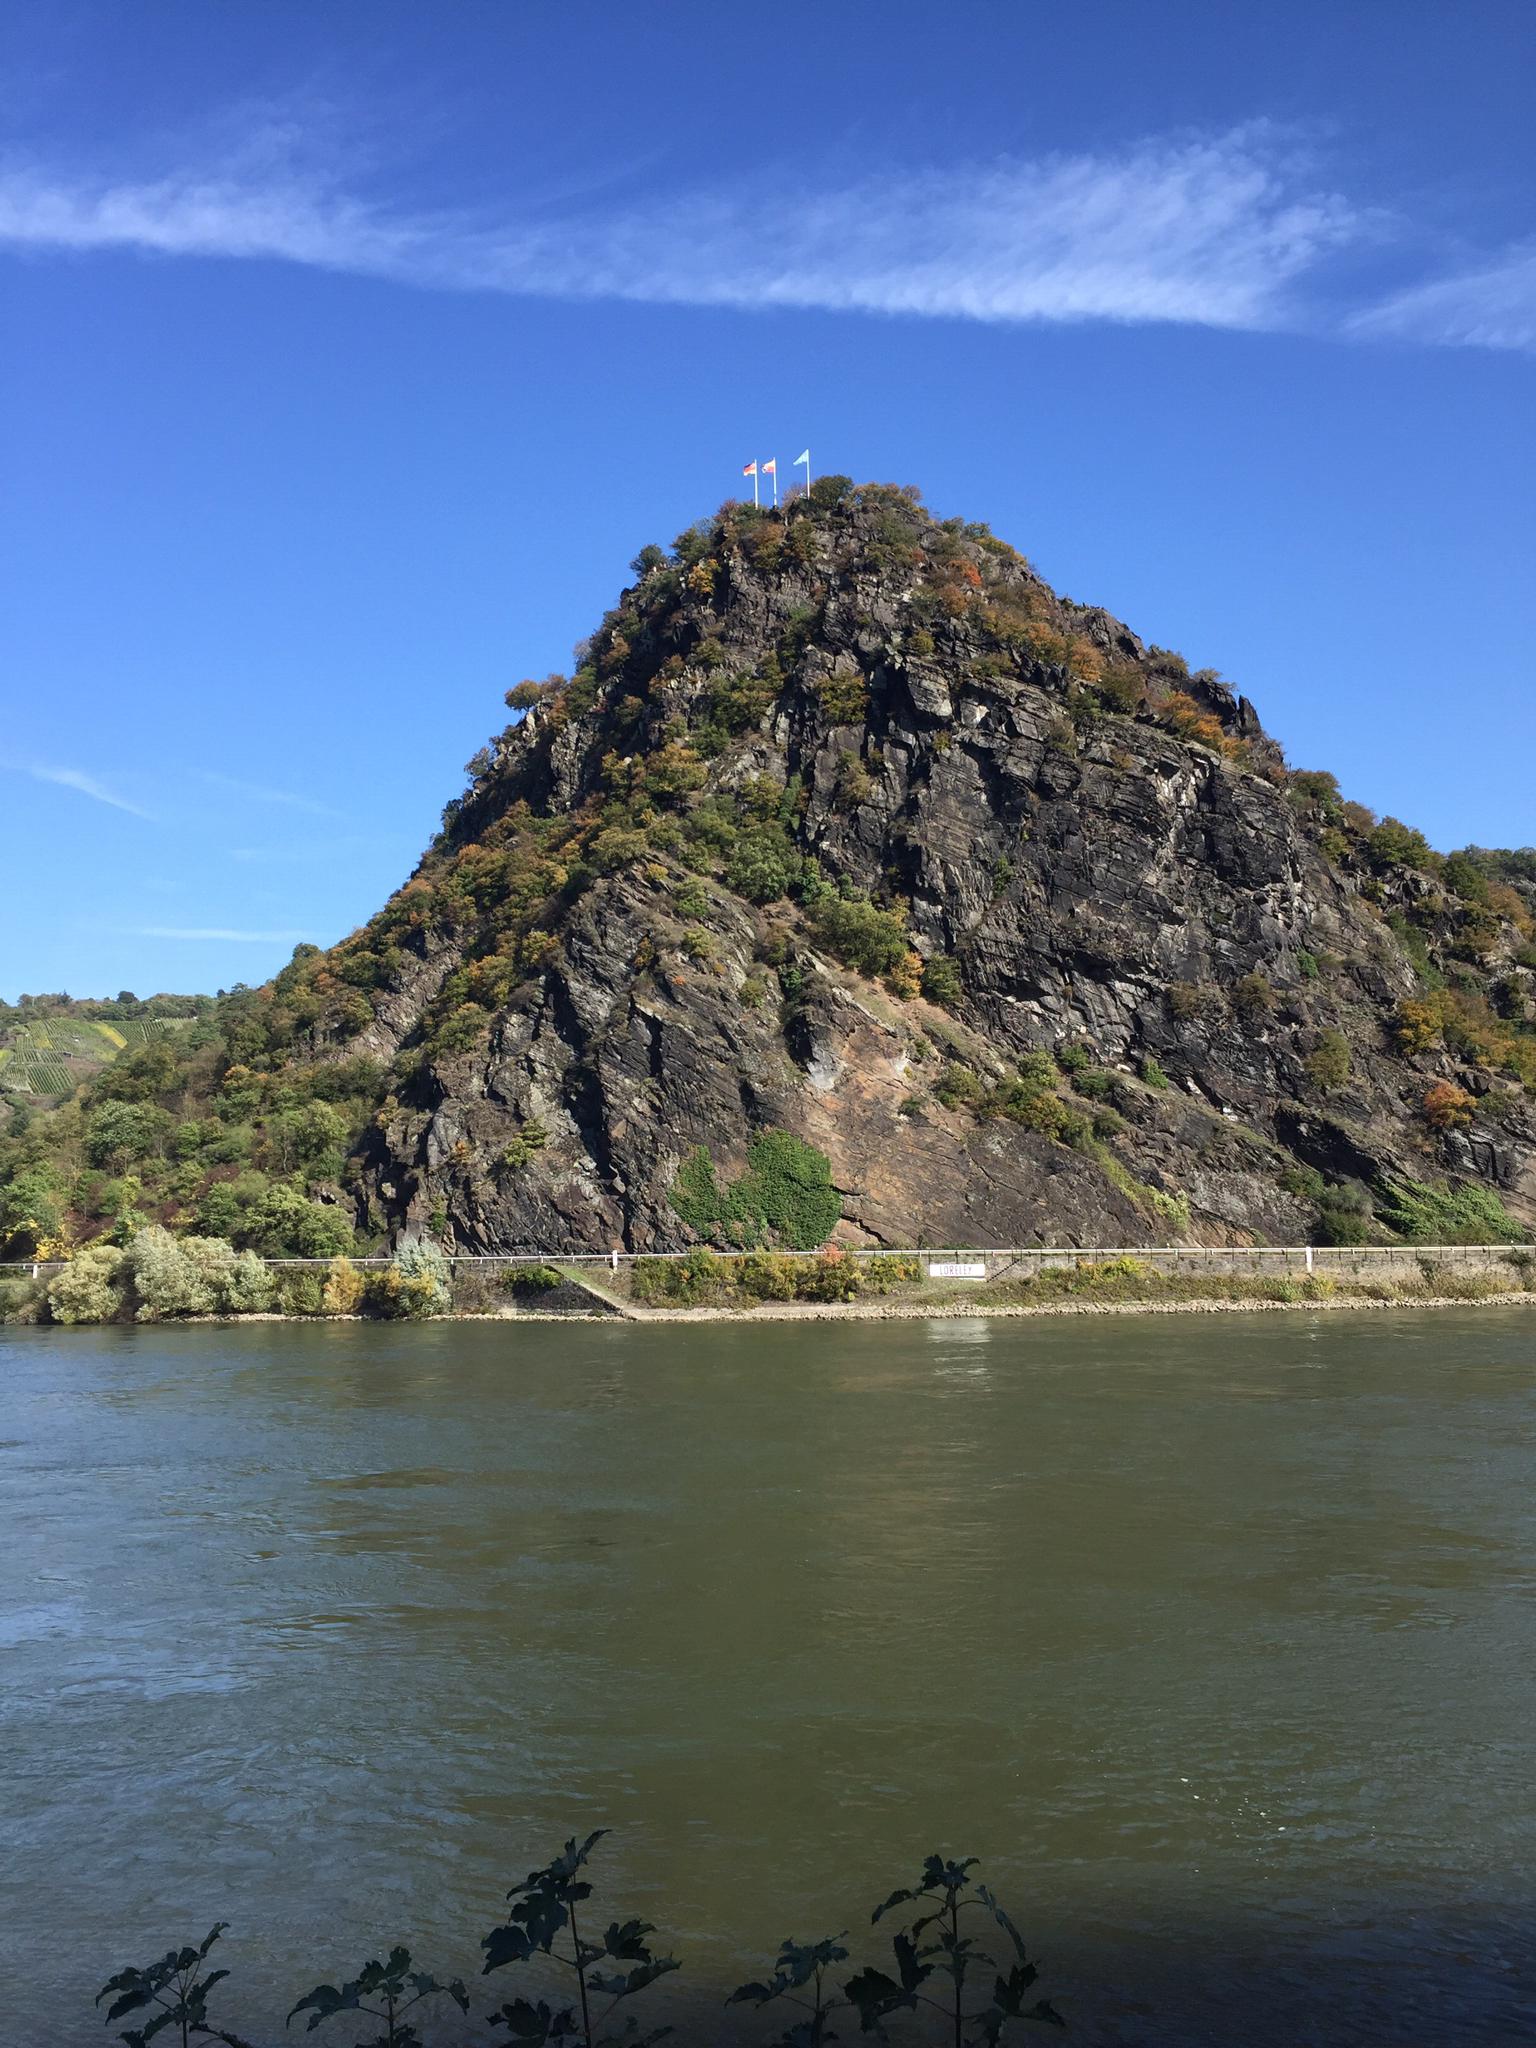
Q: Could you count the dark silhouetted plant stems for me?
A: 5